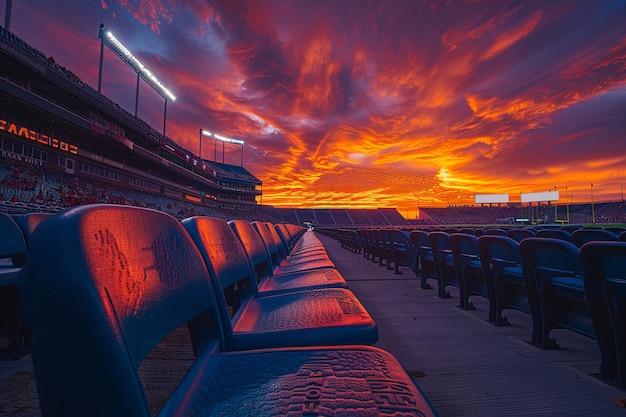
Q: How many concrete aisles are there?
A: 1